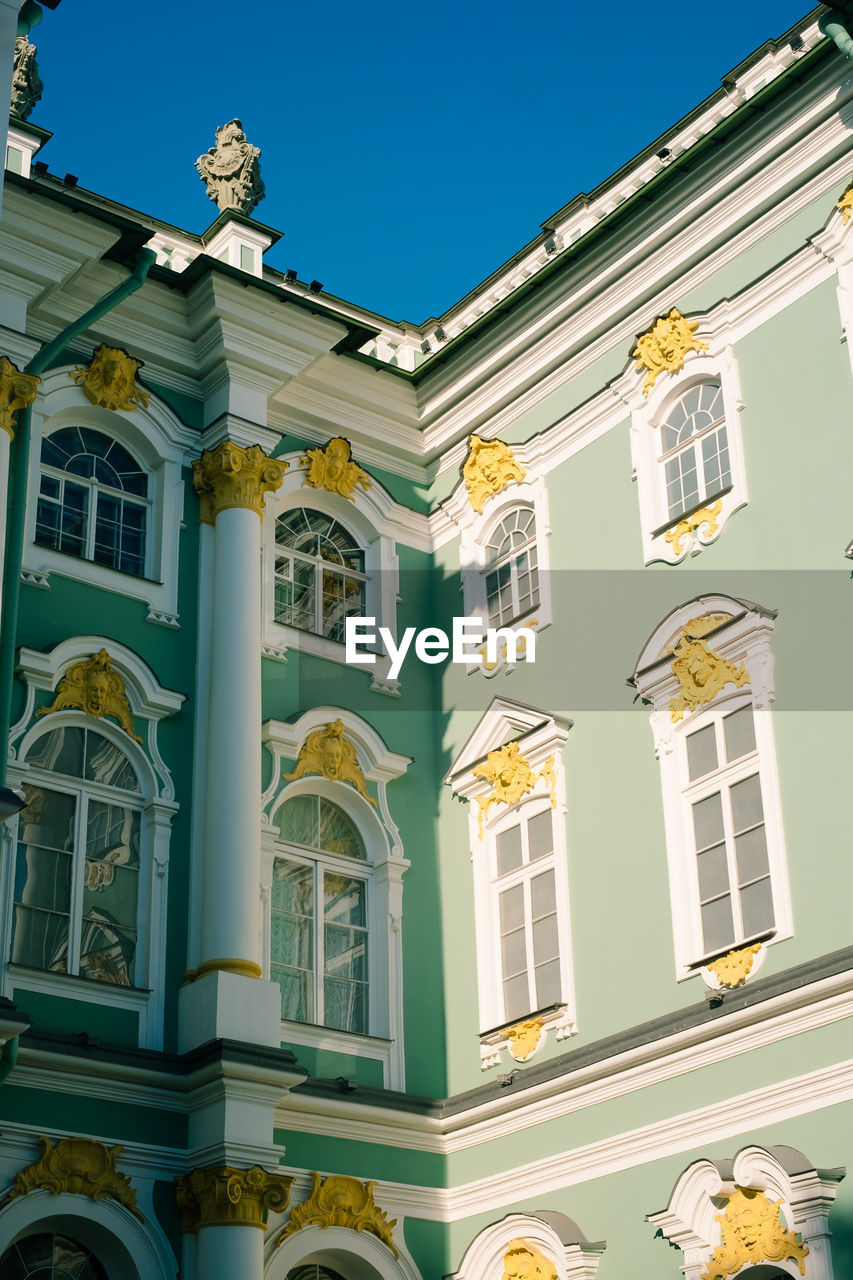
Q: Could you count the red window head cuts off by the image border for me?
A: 0